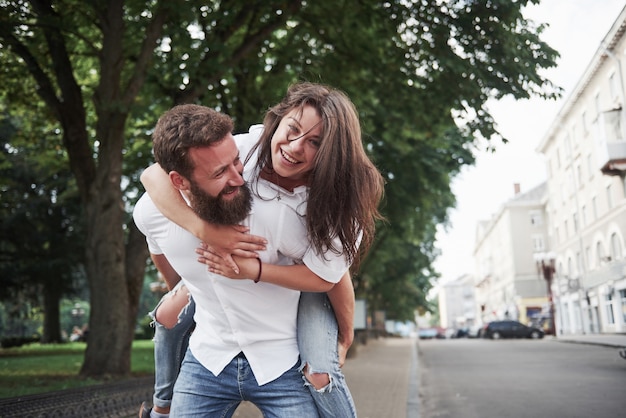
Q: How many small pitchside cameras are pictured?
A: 0